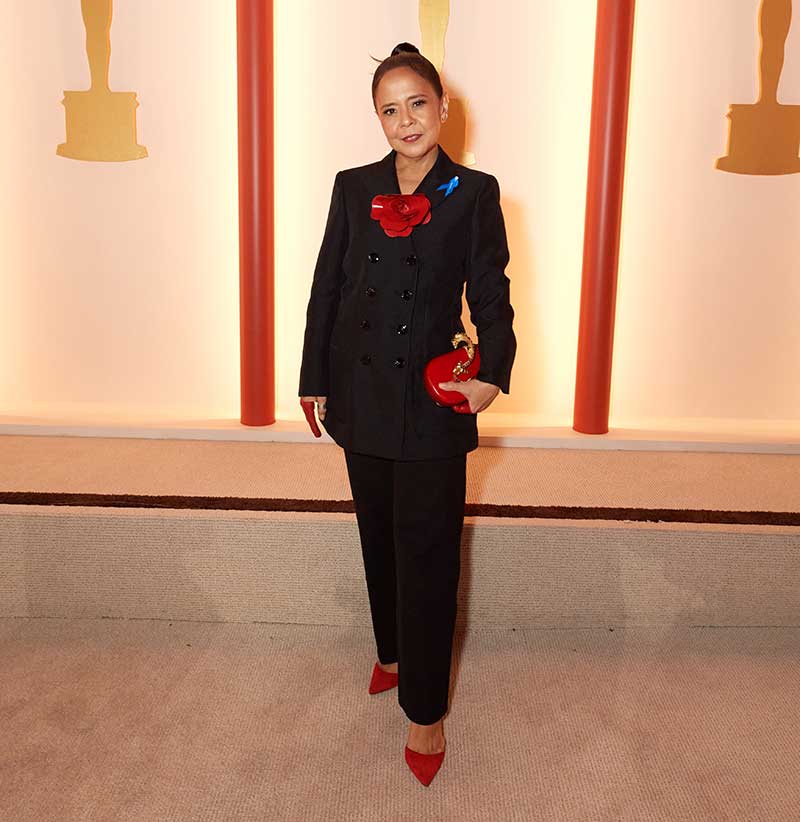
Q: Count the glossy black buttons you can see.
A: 8